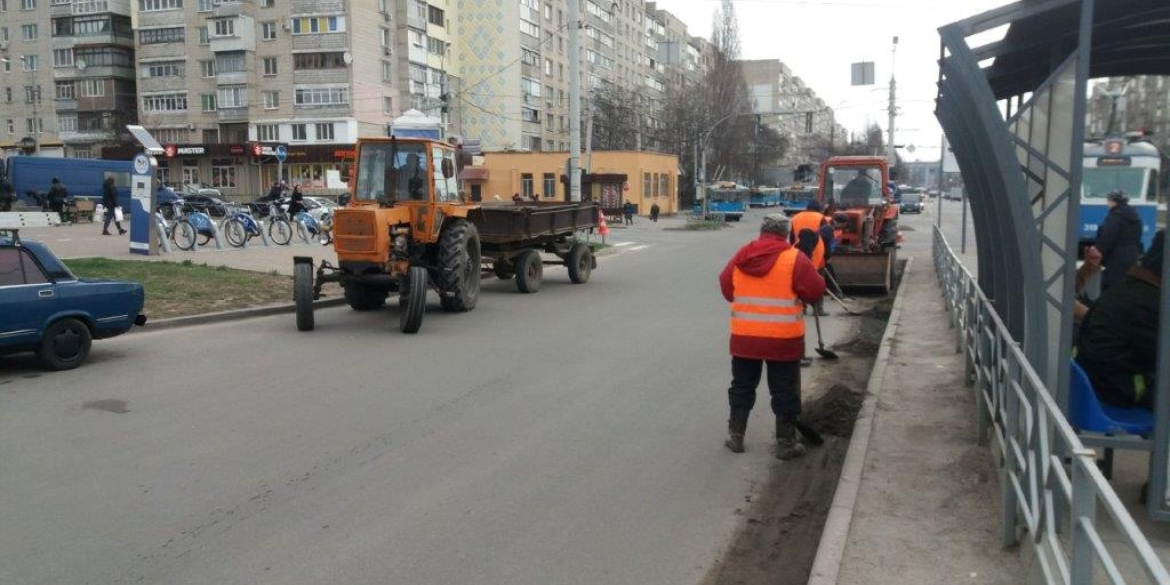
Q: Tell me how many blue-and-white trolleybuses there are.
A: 3